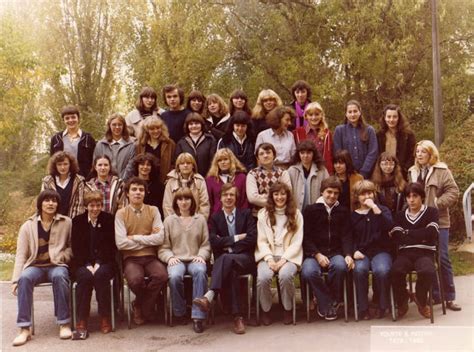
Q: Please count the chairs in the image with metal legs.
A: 9